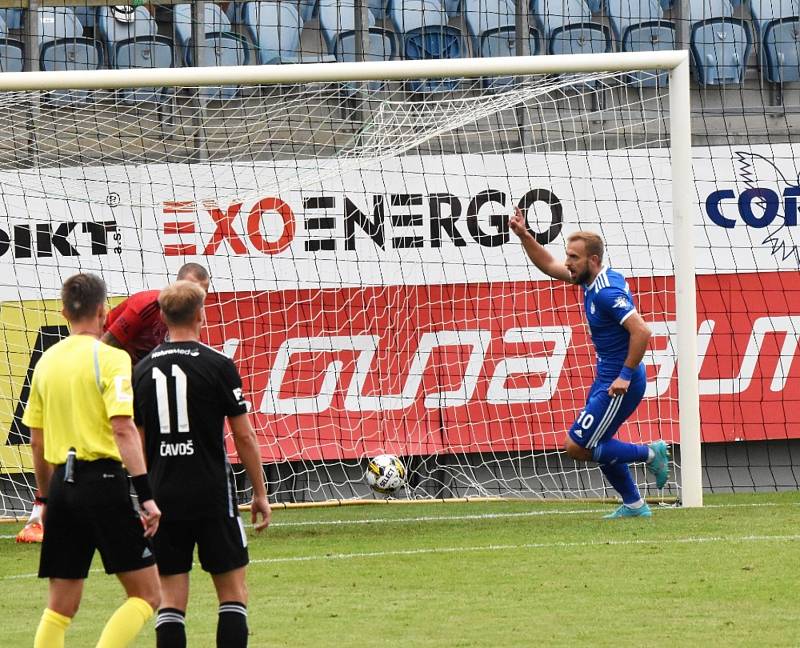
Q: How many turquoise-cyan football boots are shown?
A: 2